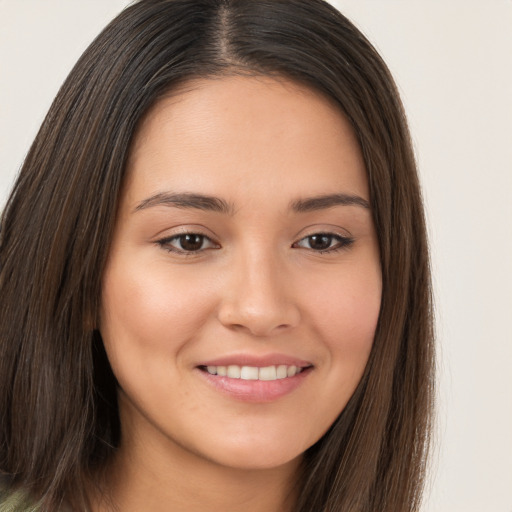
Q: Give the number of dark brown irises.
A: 2